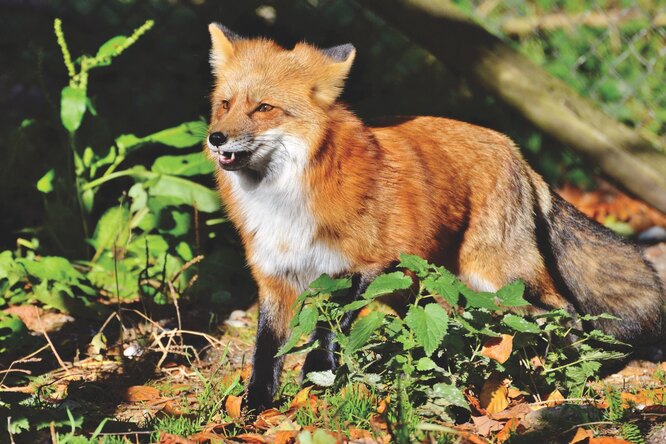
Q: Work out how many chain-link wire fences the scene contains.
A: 1